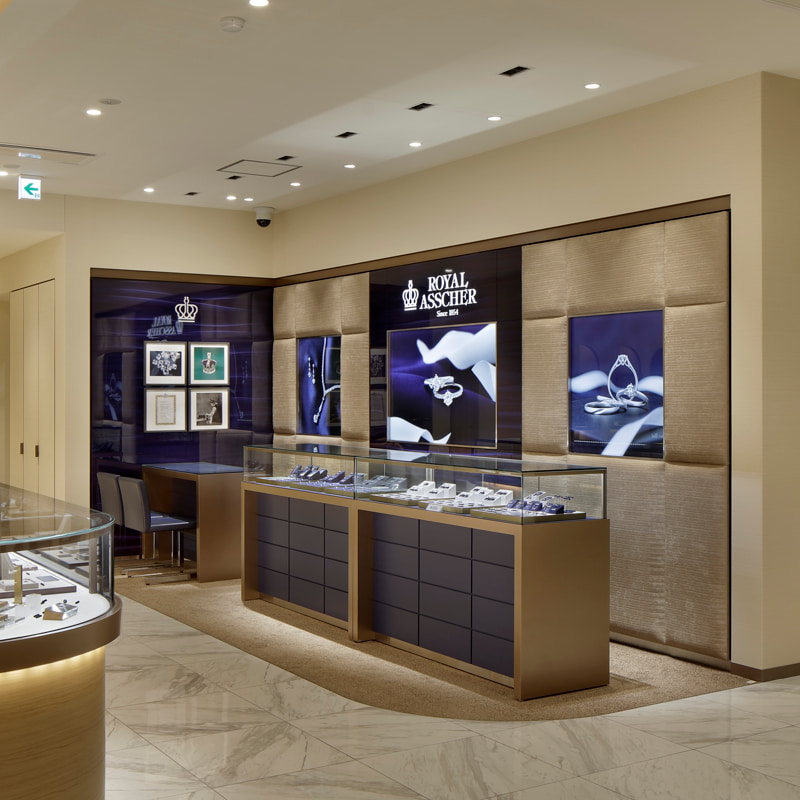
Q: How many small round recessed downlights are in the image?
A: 11